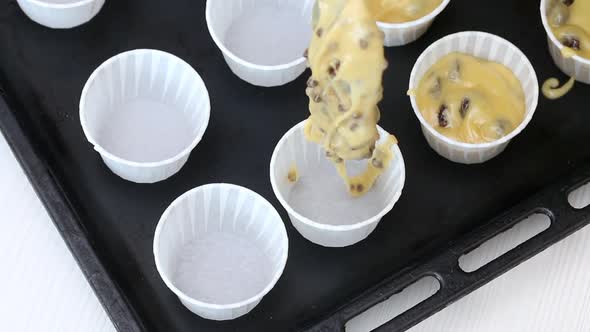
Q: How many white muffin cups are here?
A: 8